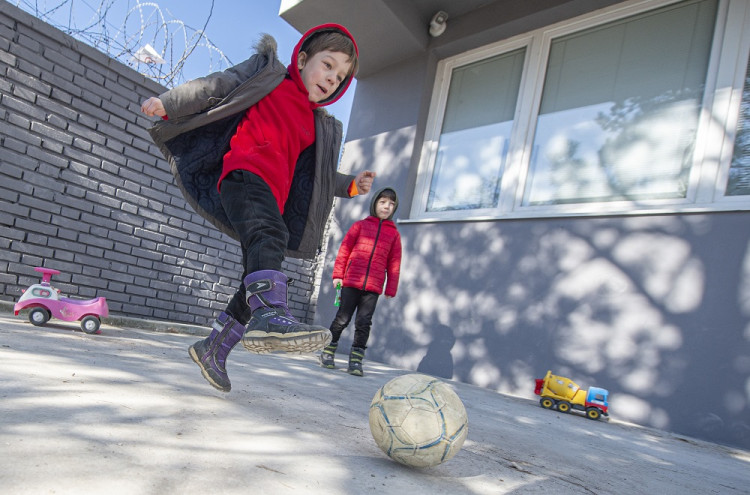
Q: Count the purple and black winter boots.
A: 2